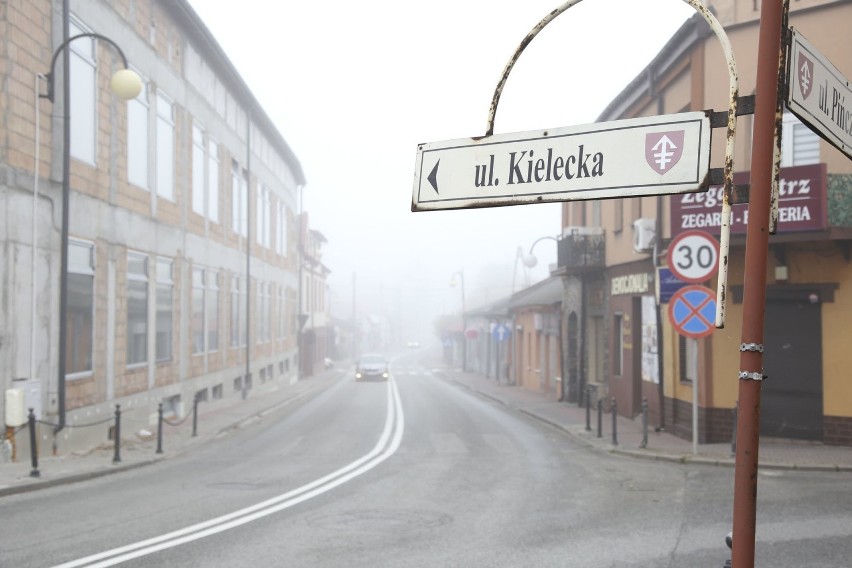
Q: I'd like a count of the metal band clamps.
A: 2